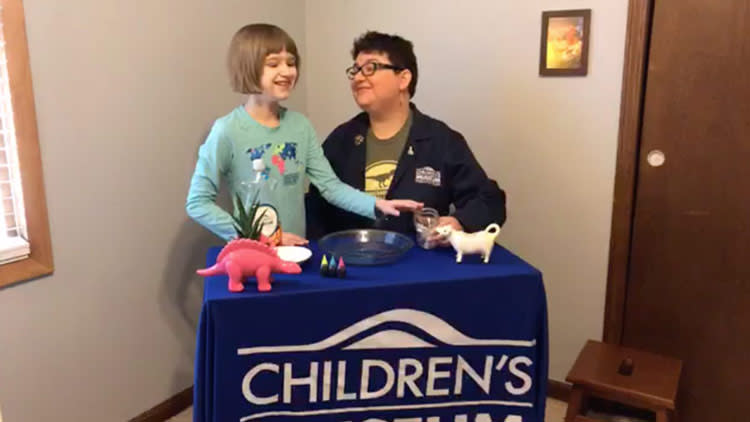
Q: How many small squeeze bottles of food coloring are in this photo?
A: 3